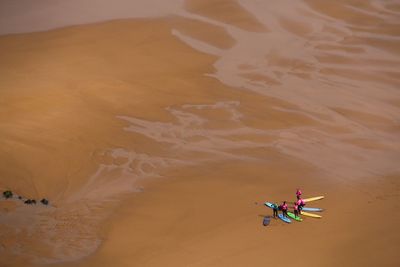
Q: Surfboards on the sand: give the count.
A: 6